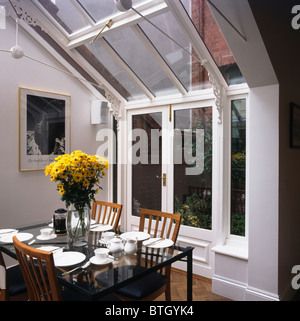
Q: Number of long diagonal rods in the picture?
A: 3